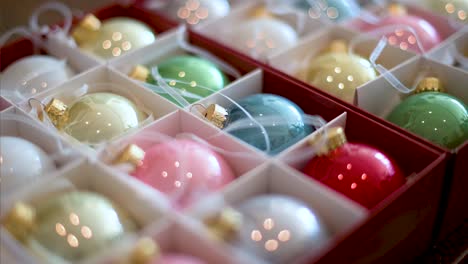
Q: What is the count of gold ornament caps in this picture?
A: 13